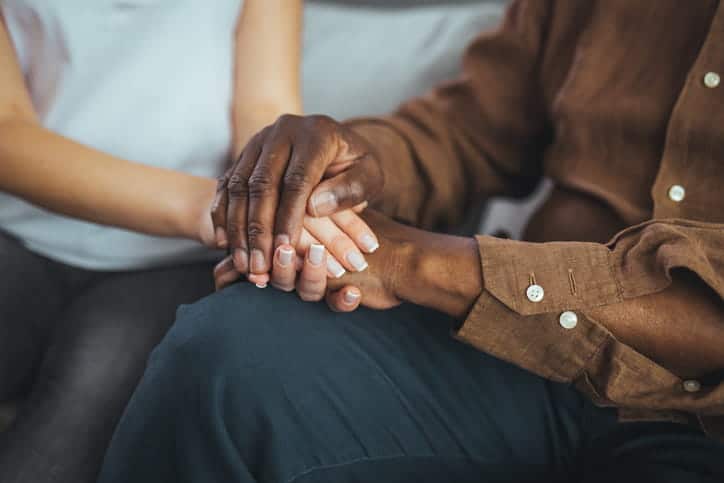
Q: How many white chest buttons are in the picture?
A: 2